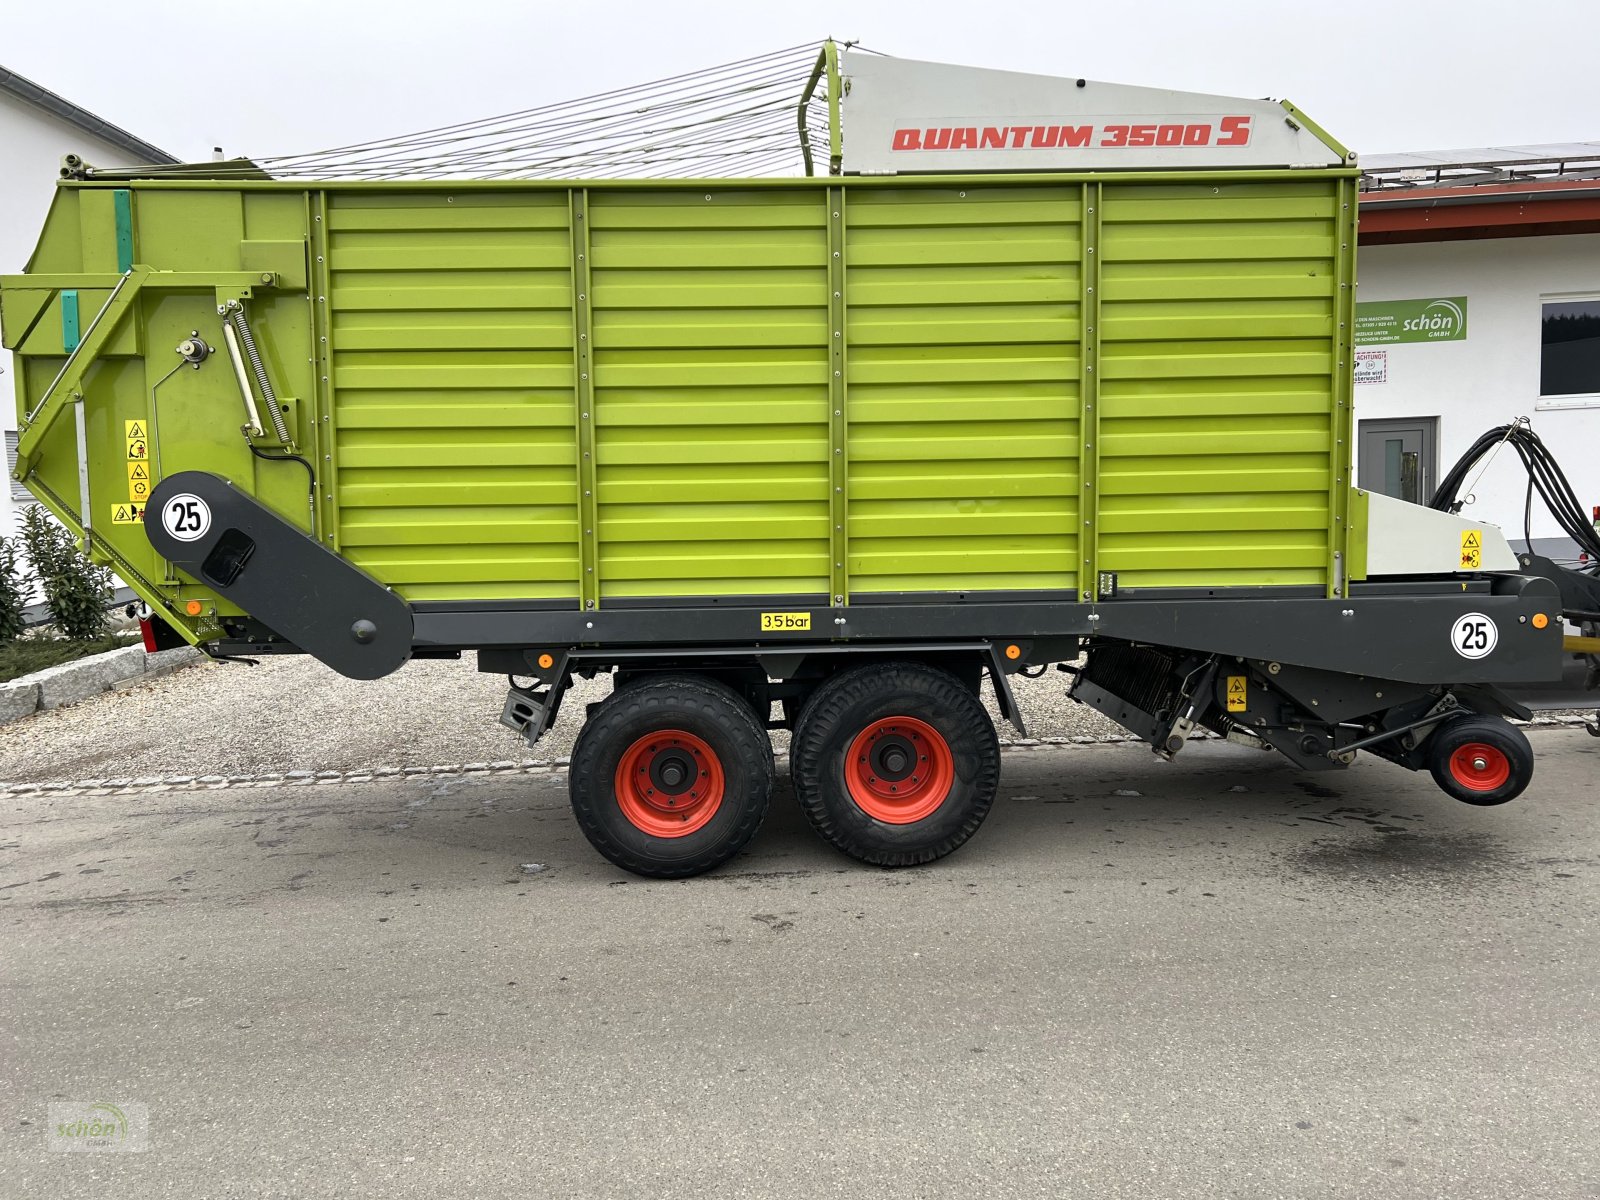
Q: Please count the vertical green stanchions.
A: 5